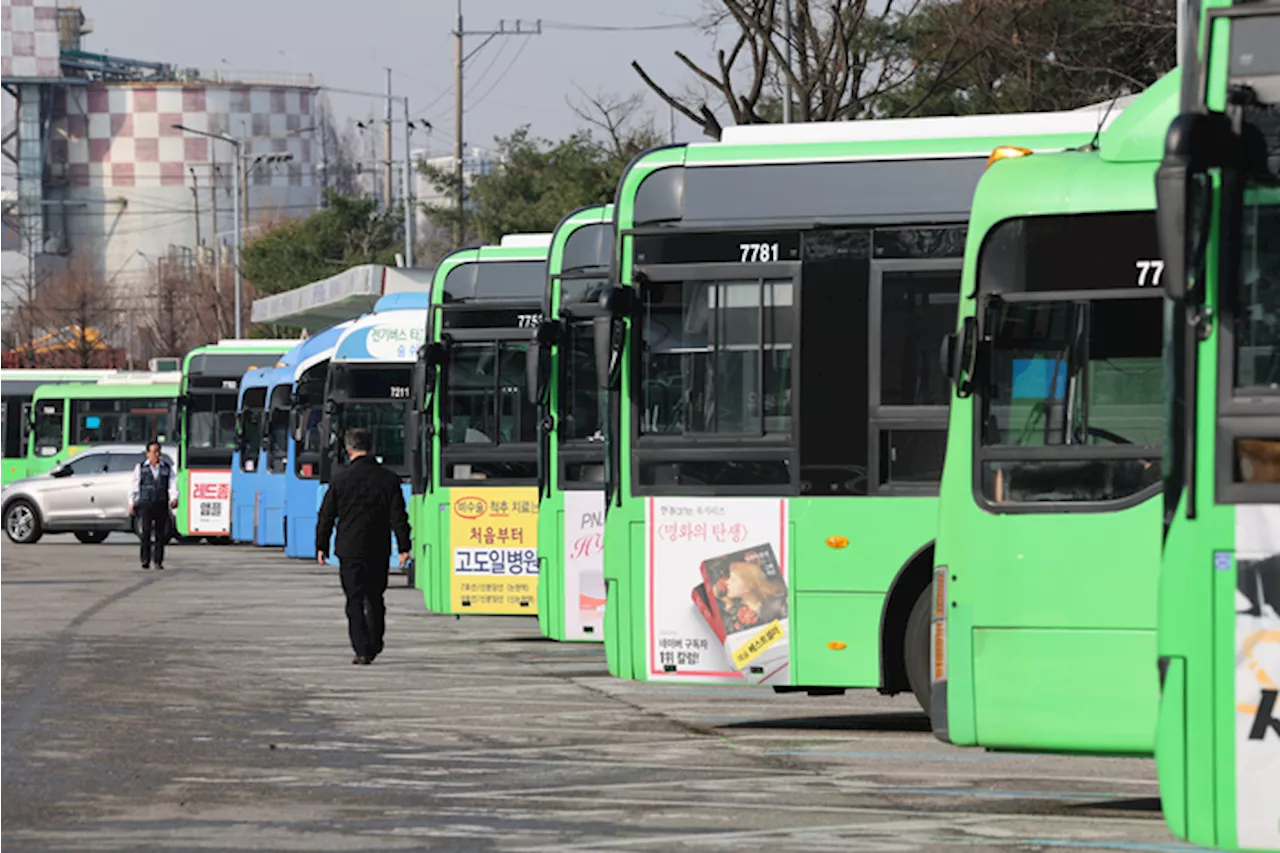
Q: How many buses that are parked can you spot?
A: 12